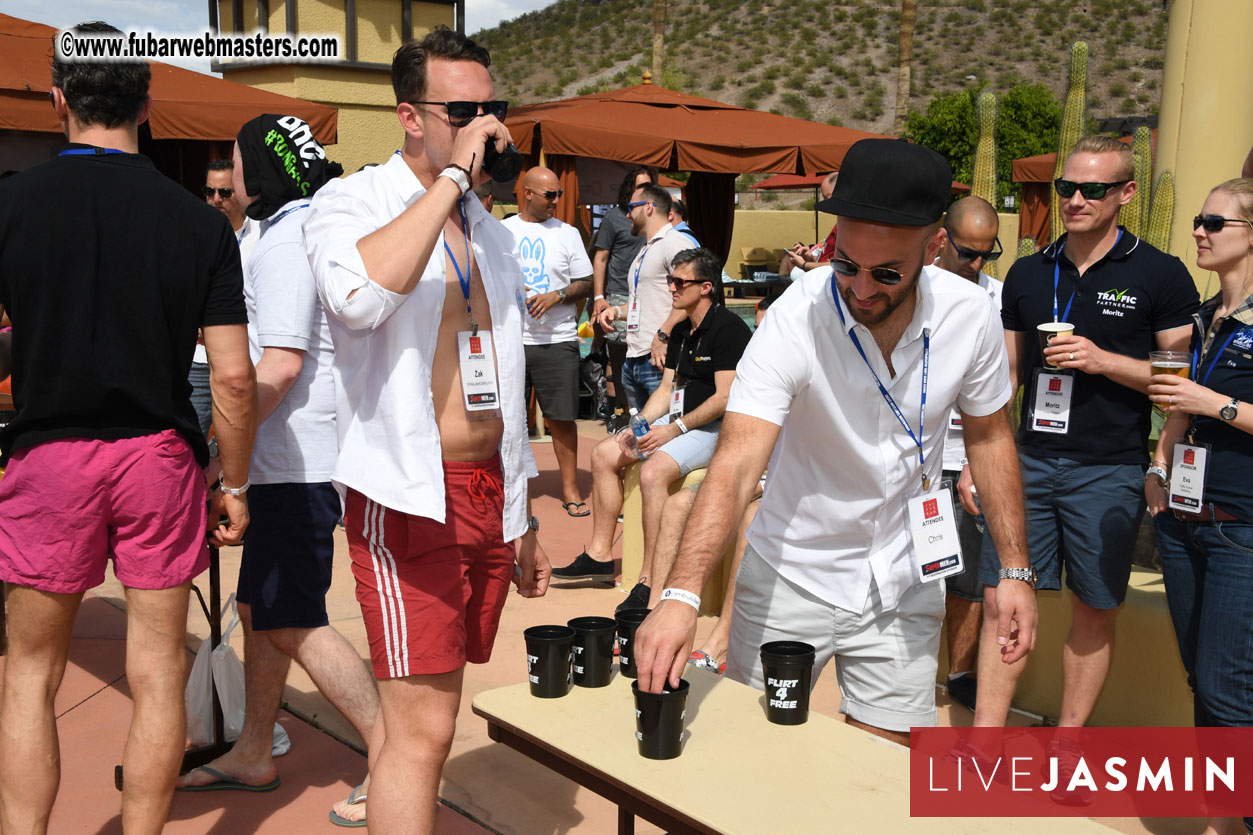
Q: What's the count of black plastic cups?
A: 6